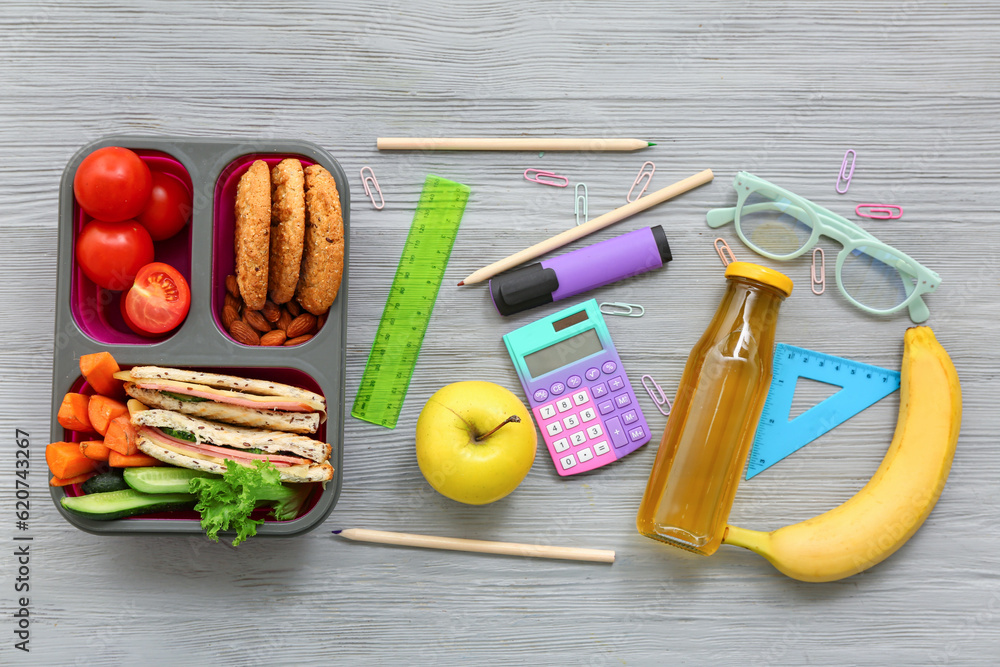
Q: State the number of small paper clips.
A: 10